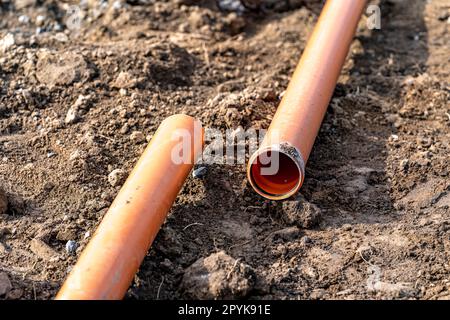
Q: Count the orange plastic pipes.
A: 2